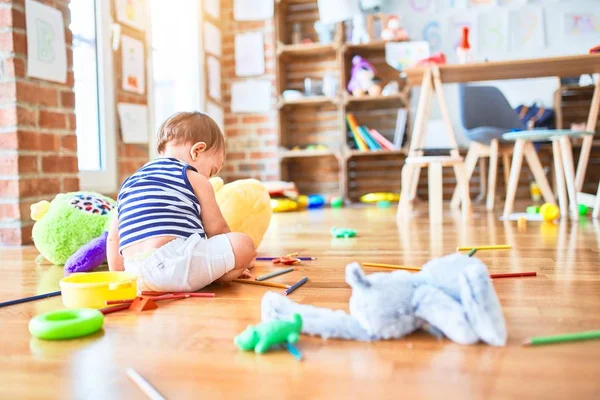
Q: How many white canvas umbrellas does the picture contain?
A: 0